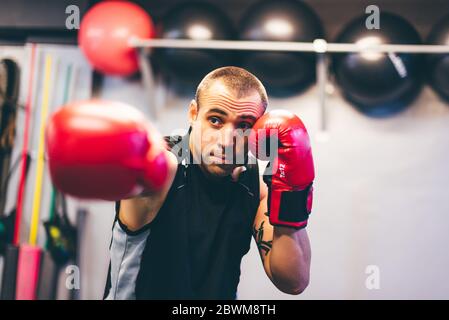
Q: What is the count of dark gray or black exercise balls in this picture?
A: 4